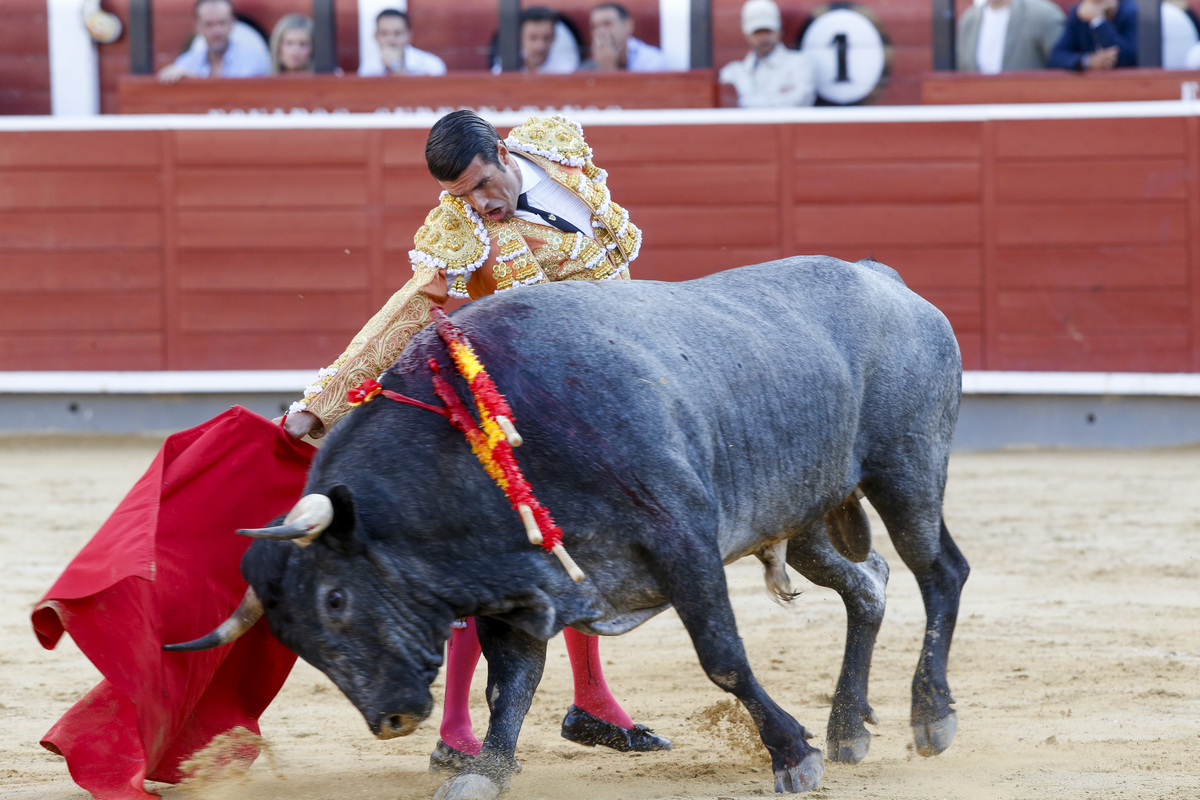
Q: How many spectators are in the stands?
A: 8